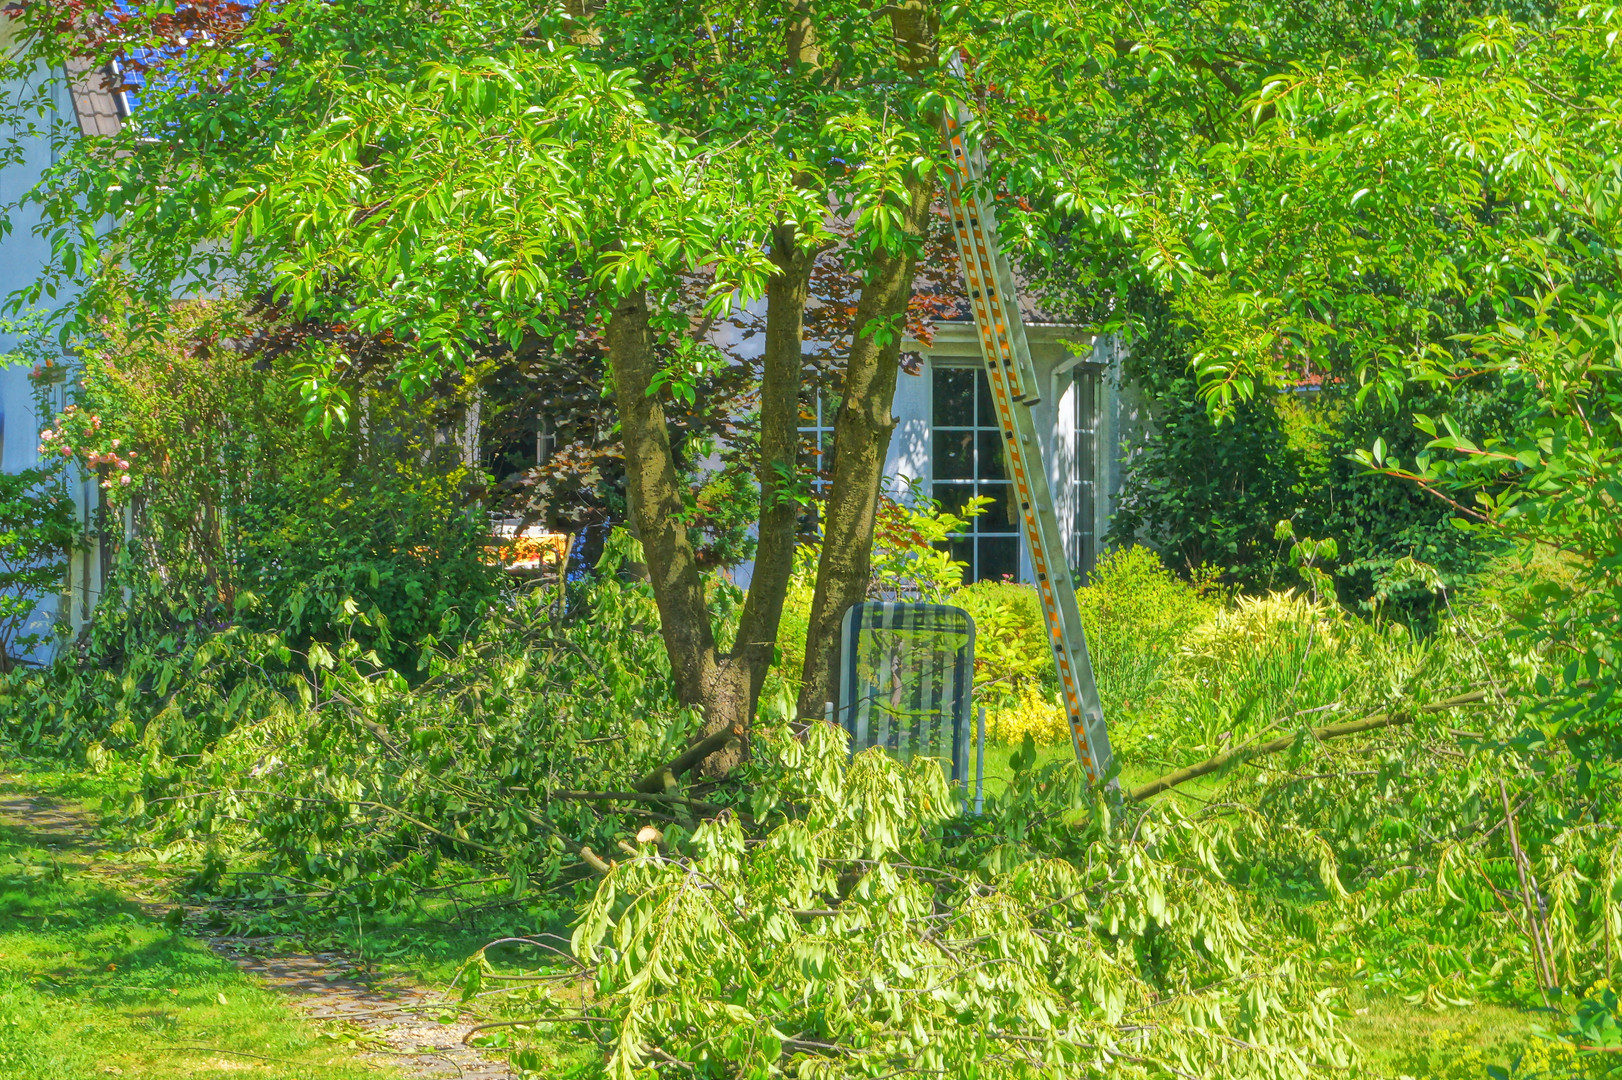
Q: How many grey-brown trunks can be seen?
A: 3